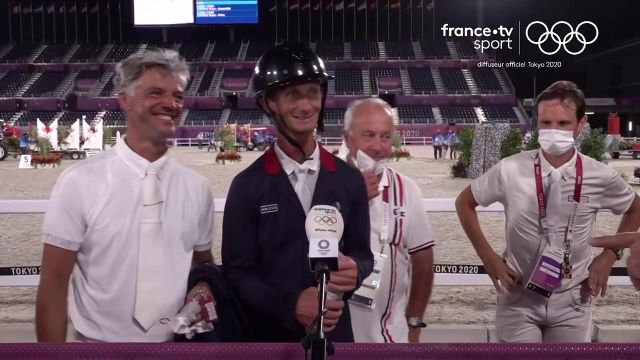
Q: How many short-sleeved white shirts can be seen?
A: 3